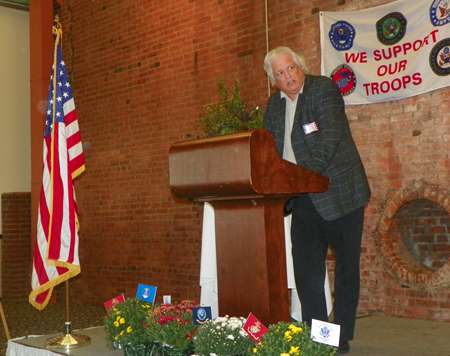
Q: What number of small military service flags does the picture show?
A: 5